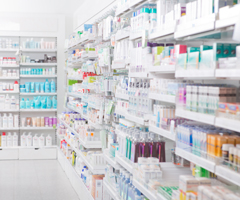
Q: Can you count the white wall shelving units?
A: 2